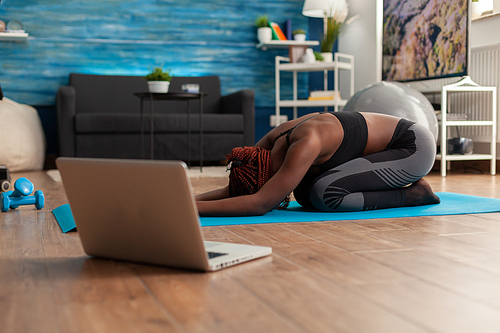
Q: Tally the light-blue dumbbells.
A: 2